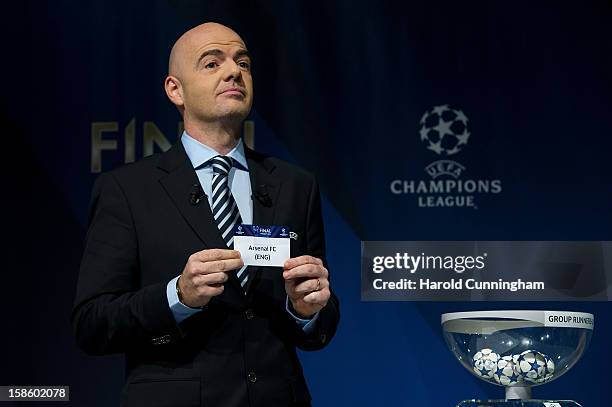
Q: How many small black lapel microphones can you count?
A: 2